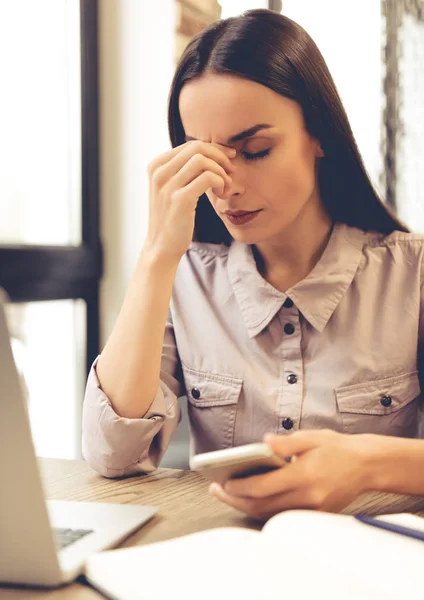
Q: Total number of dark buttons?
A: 6